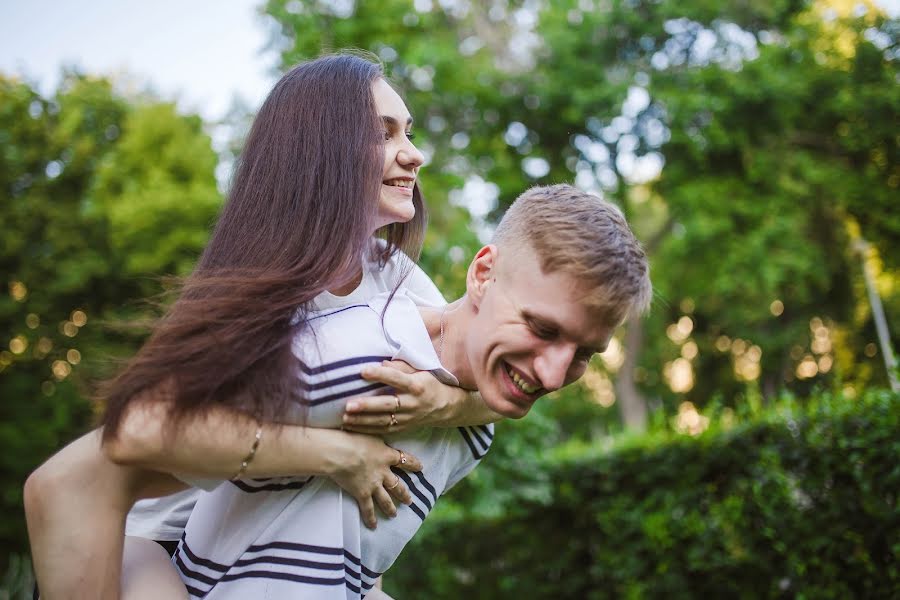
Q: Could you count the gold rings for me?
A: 4